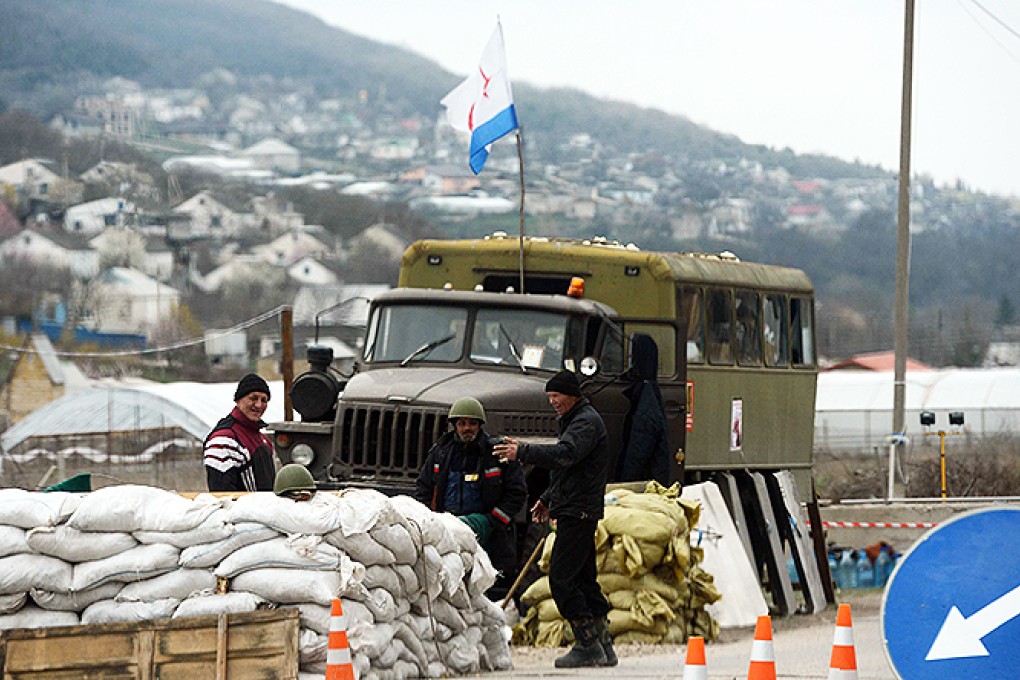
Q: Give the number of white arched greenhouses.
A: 2